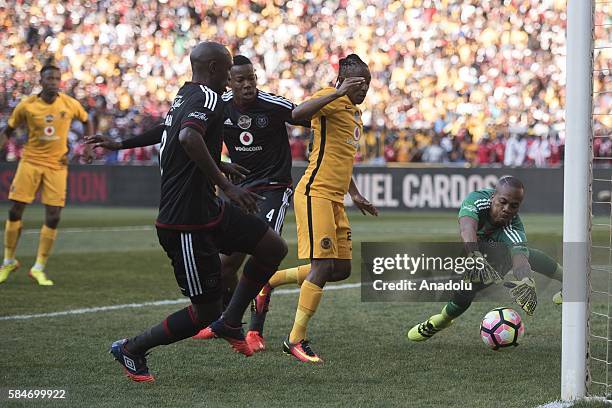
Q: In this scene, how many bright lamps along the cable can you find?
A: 0